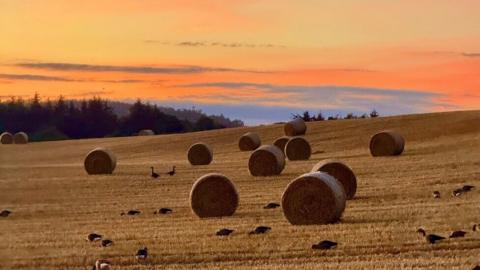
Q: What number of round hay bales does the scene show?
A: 14